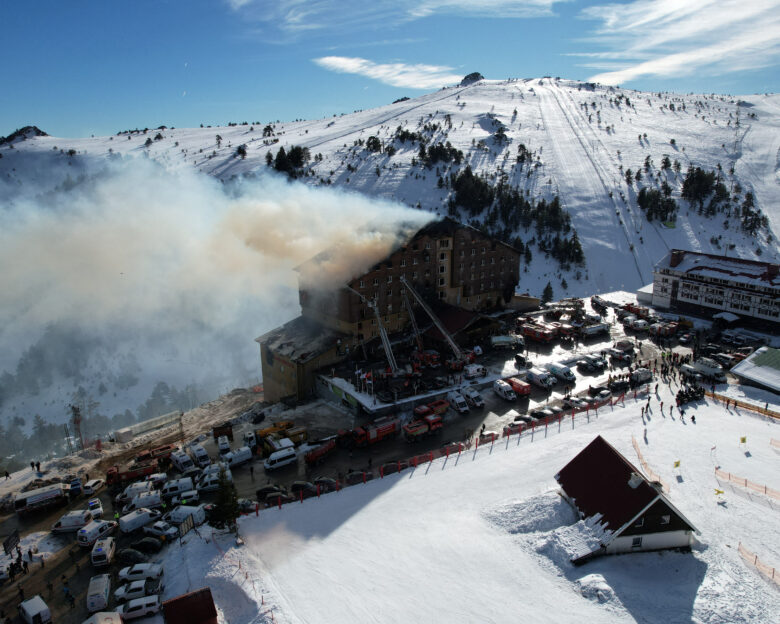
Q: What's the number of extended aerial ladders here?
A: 3